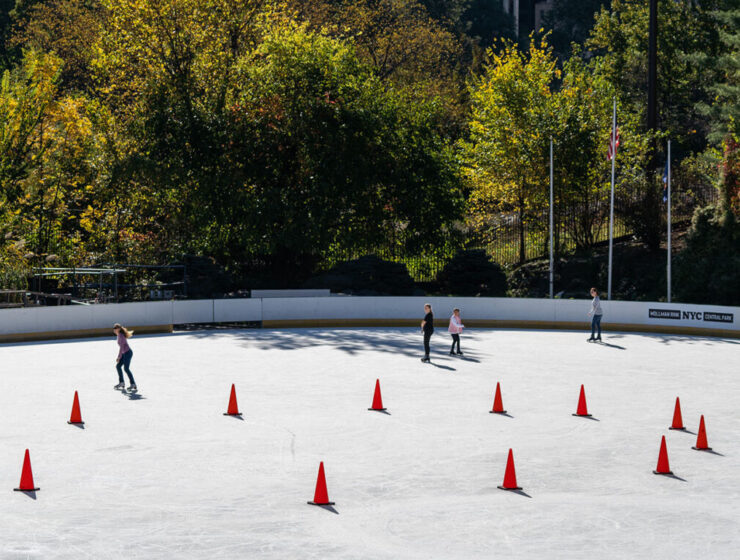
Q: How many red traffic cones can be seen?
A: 11